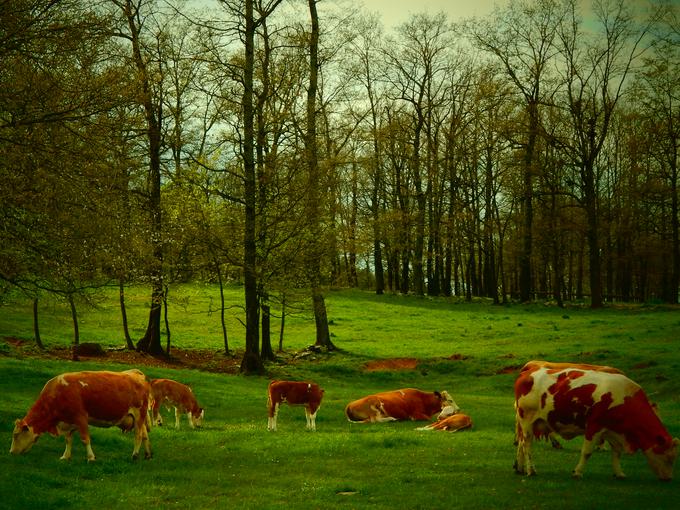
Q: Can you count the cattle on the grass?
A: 7